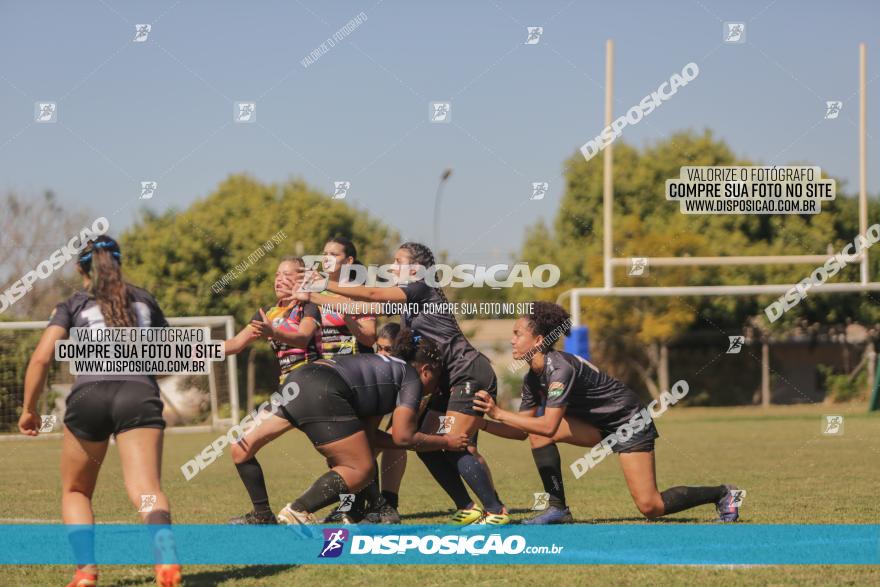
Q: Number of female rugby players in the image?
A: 7